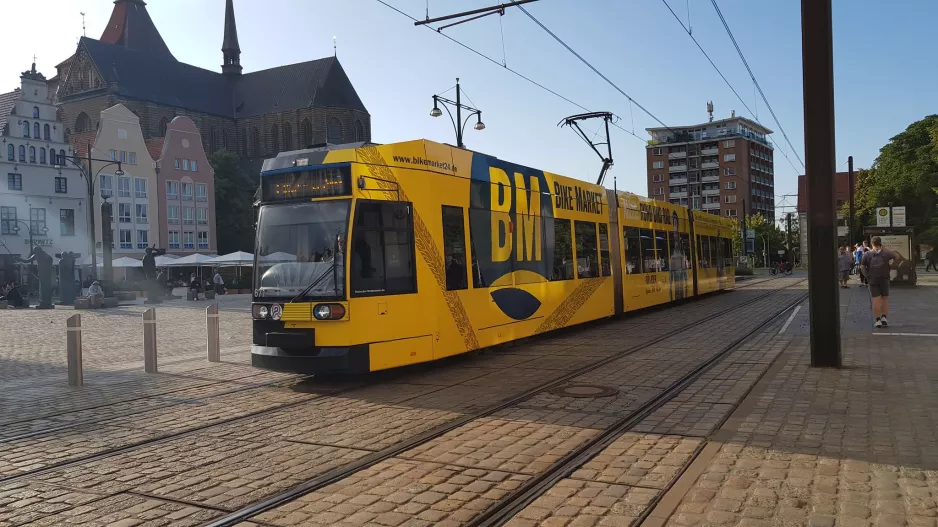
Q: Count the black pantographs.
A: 1